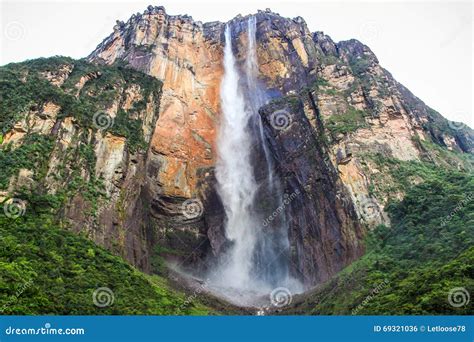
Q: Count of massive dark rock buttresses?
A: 1